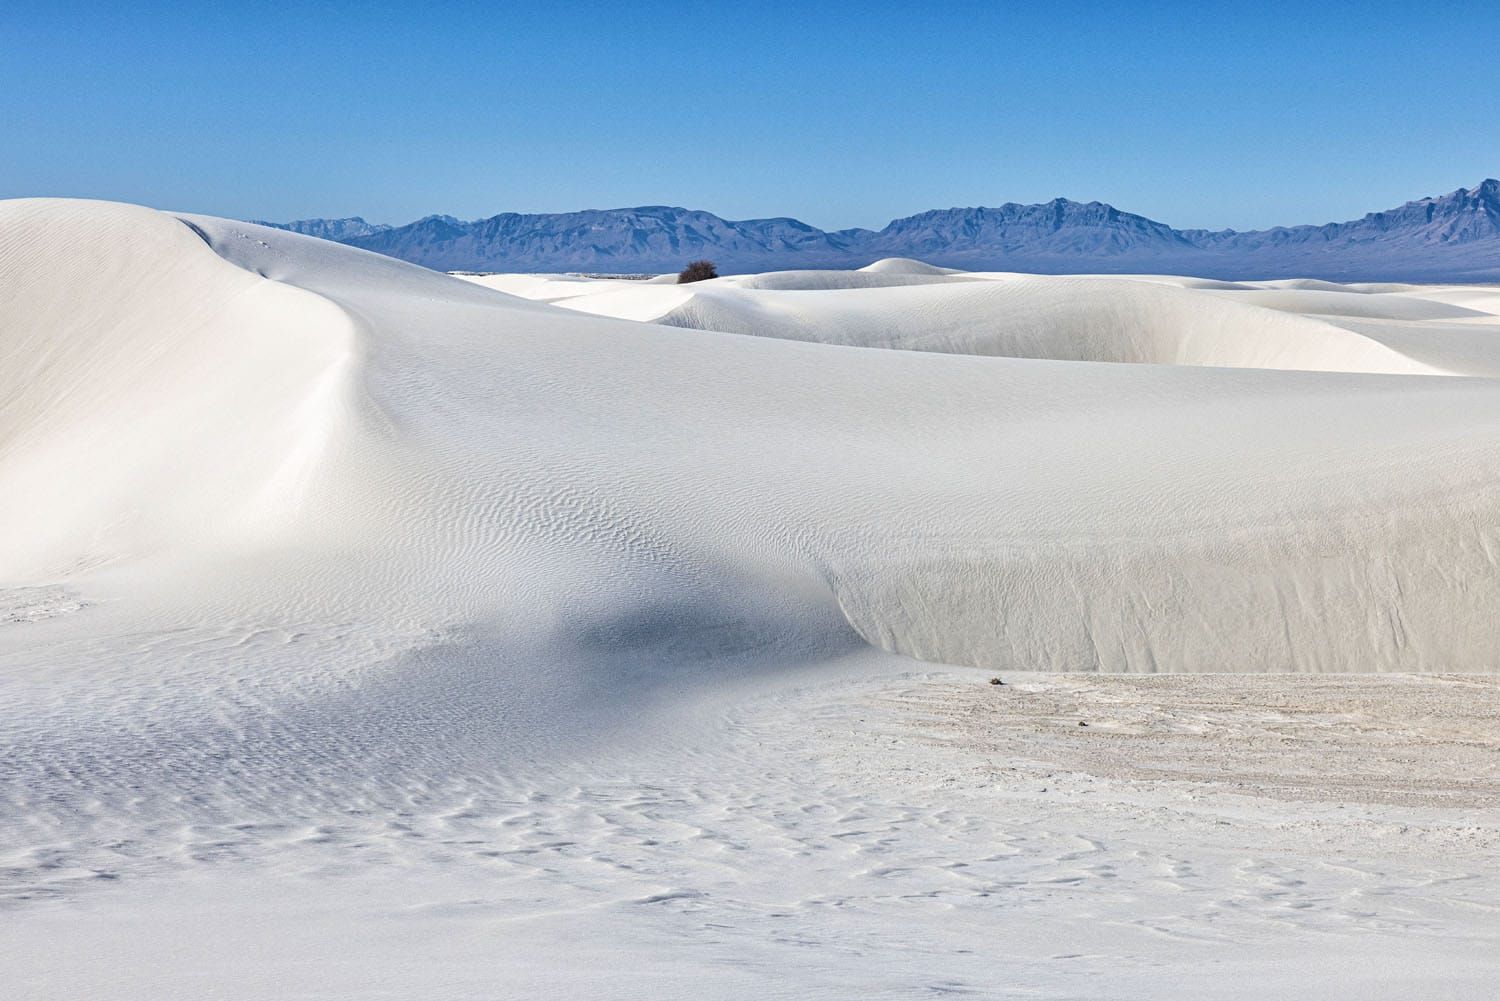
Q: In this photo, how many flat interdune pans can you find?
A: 1